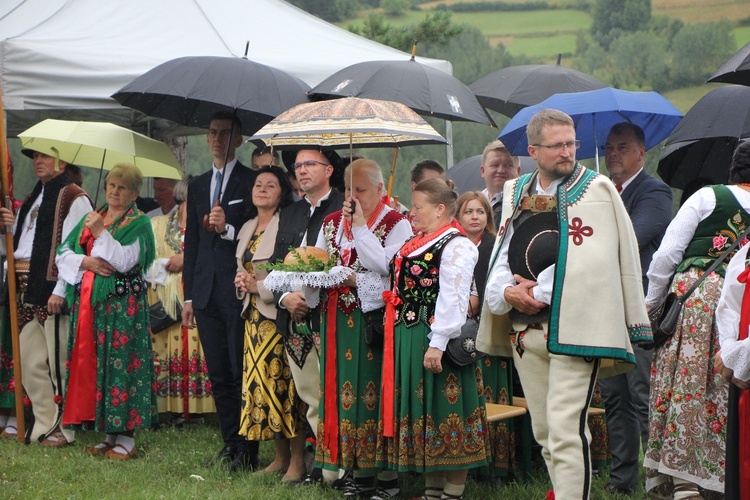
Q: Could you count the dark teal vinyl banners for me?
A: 0